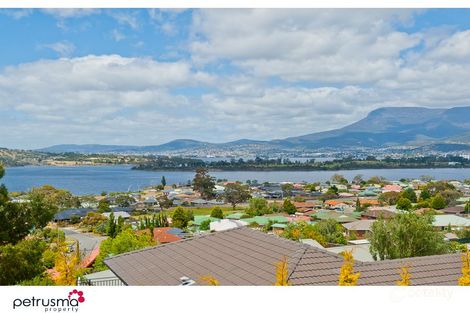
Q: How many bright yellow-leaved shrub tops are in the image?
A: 6